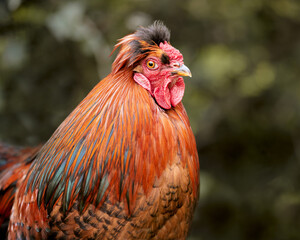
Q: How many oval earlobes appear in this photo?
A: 1